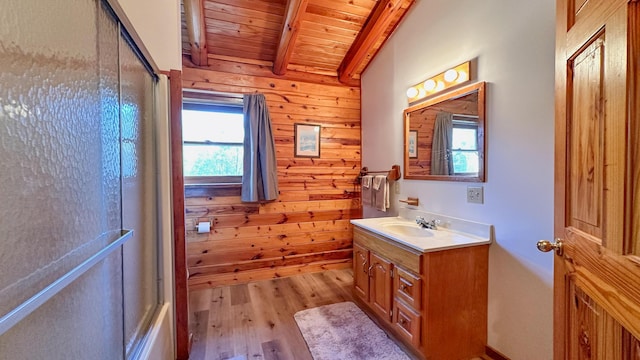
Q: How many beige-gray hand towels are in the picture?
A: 2